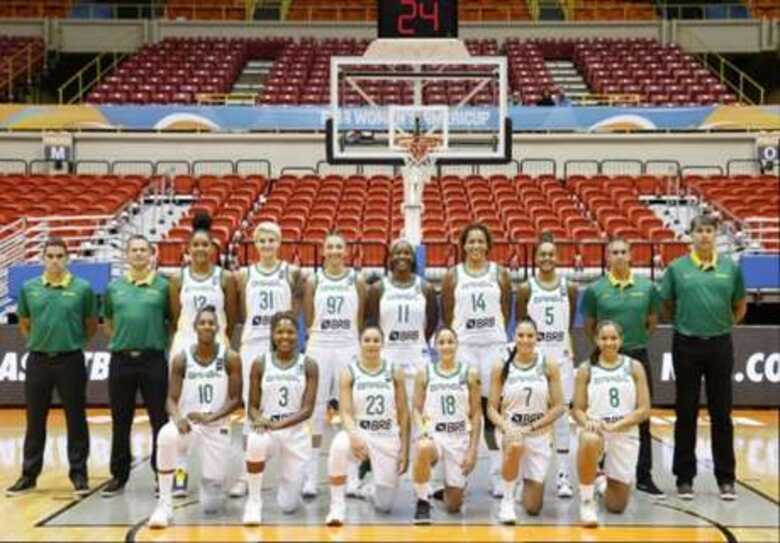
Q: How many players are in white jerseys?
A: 12